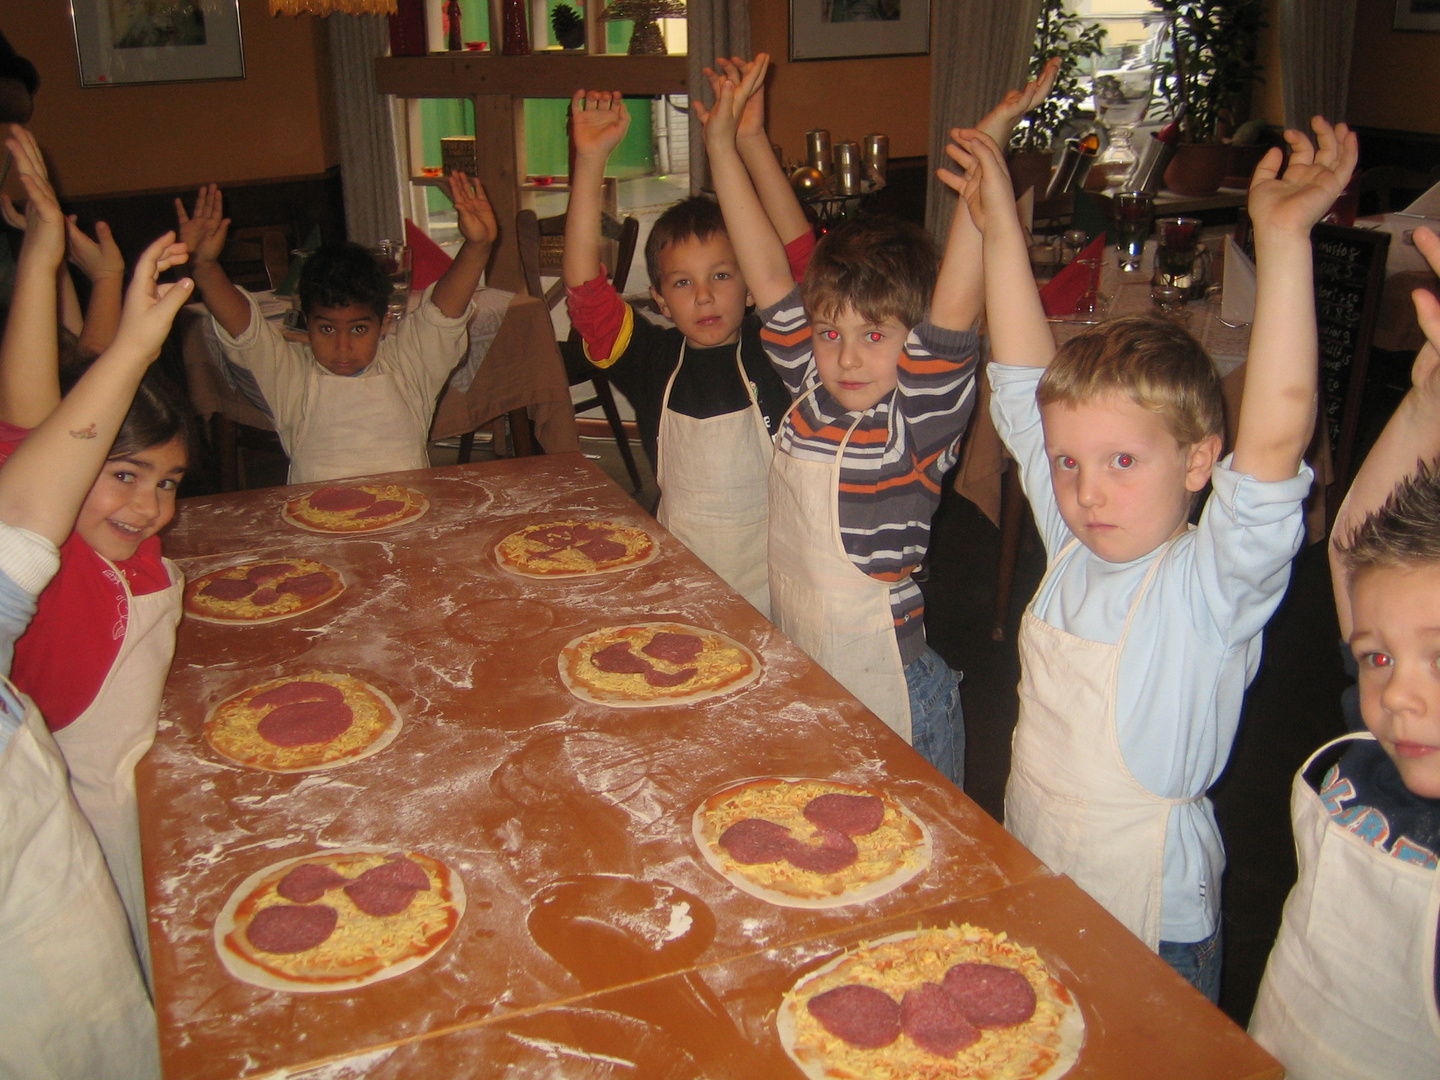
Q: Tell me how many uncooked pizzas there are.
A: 8